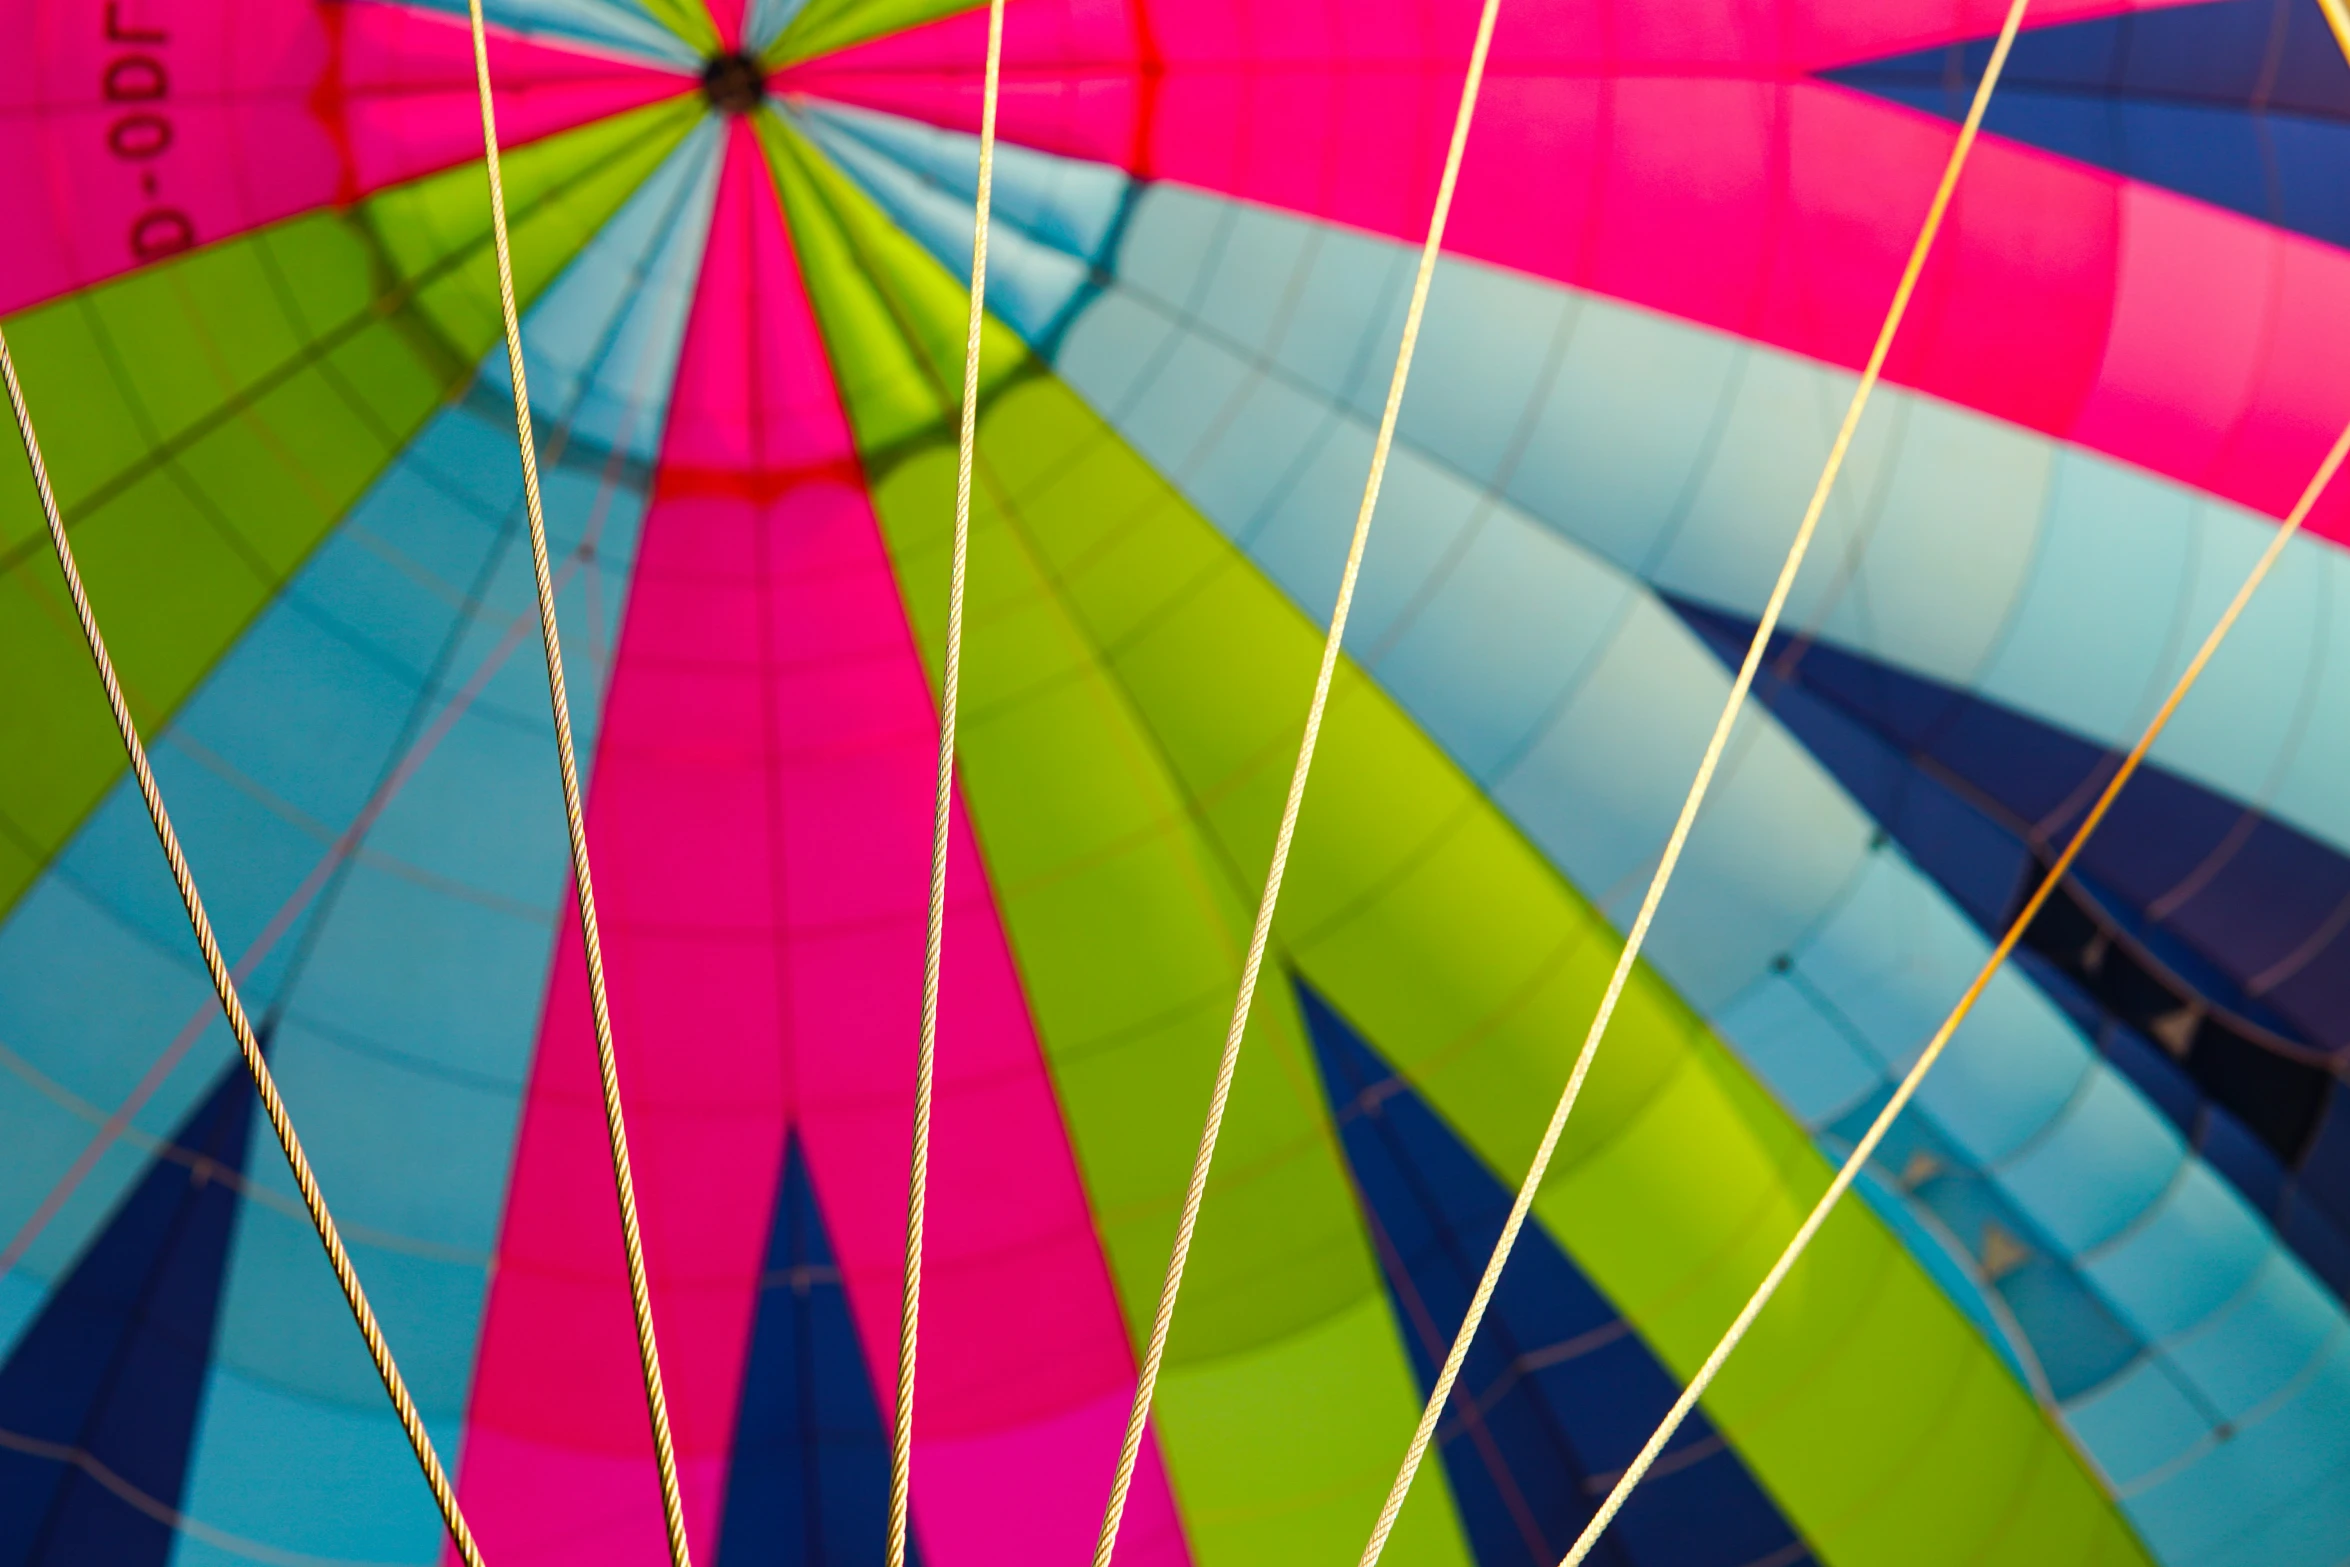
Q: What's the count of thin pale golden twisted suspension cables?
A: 6